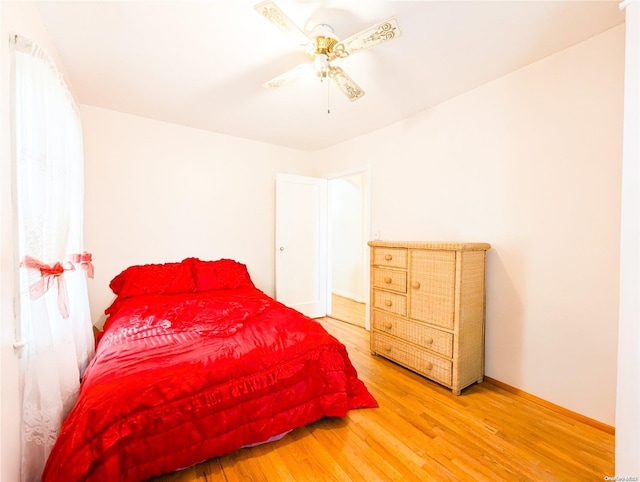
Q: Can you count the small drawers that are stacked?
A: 3